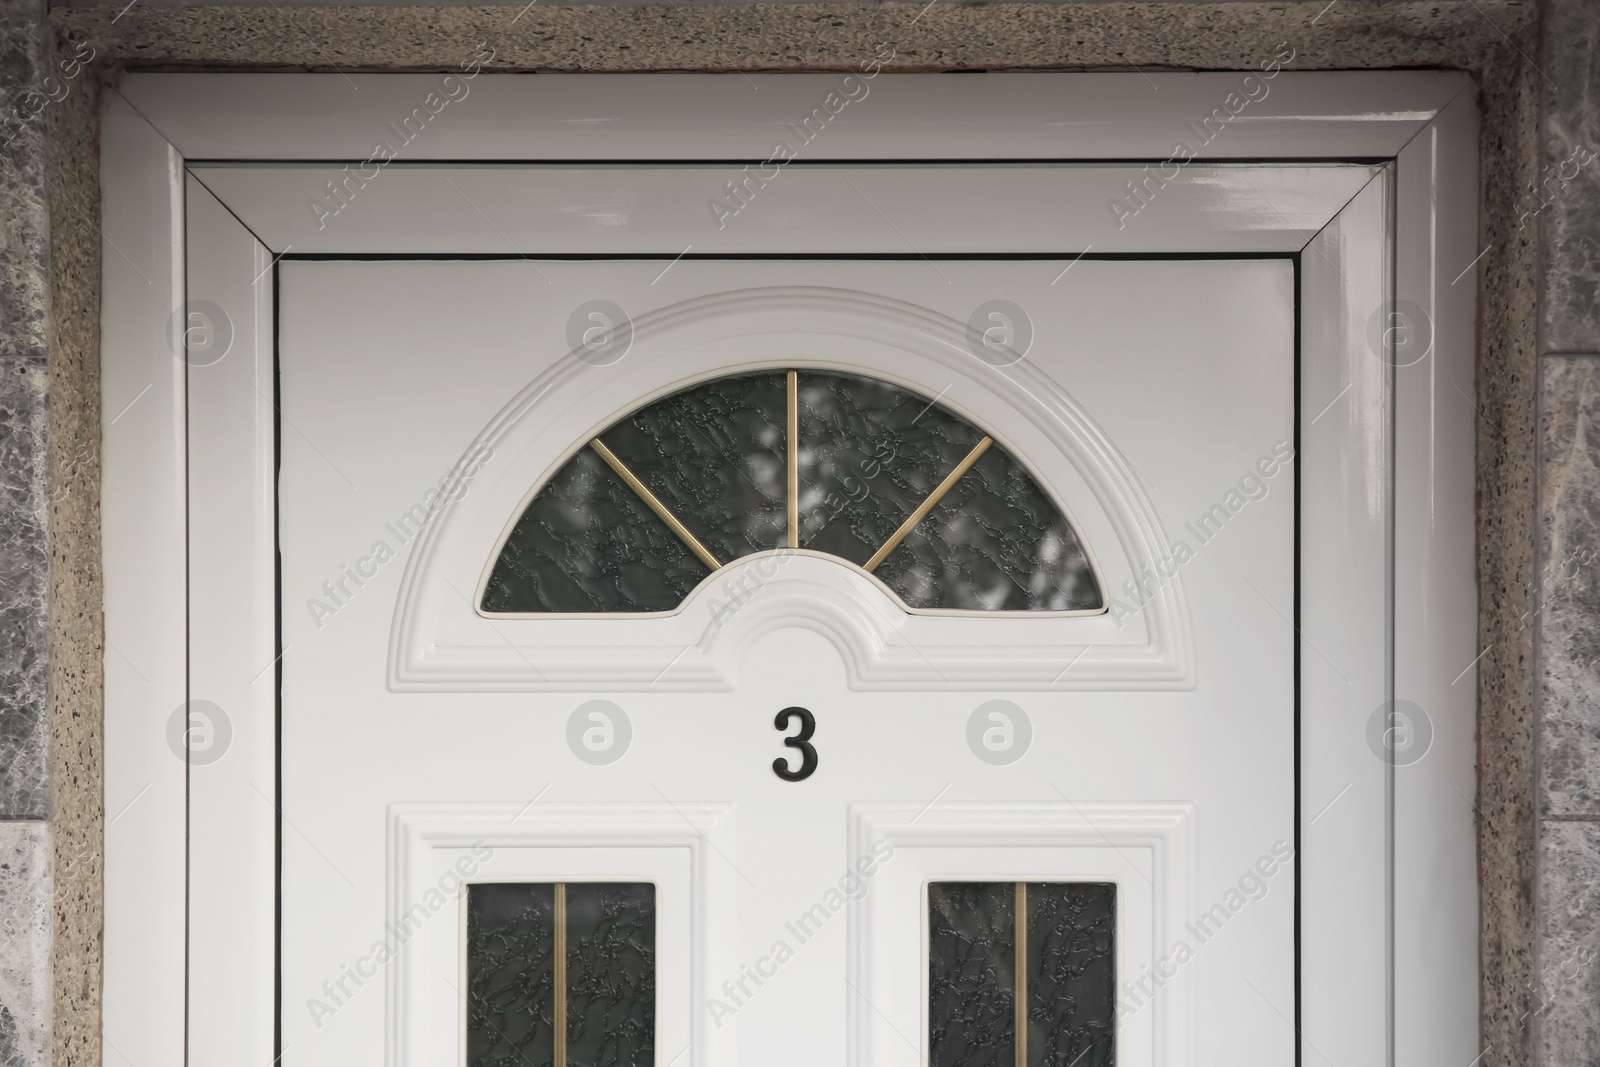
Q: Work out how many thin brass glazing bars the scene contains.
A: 5